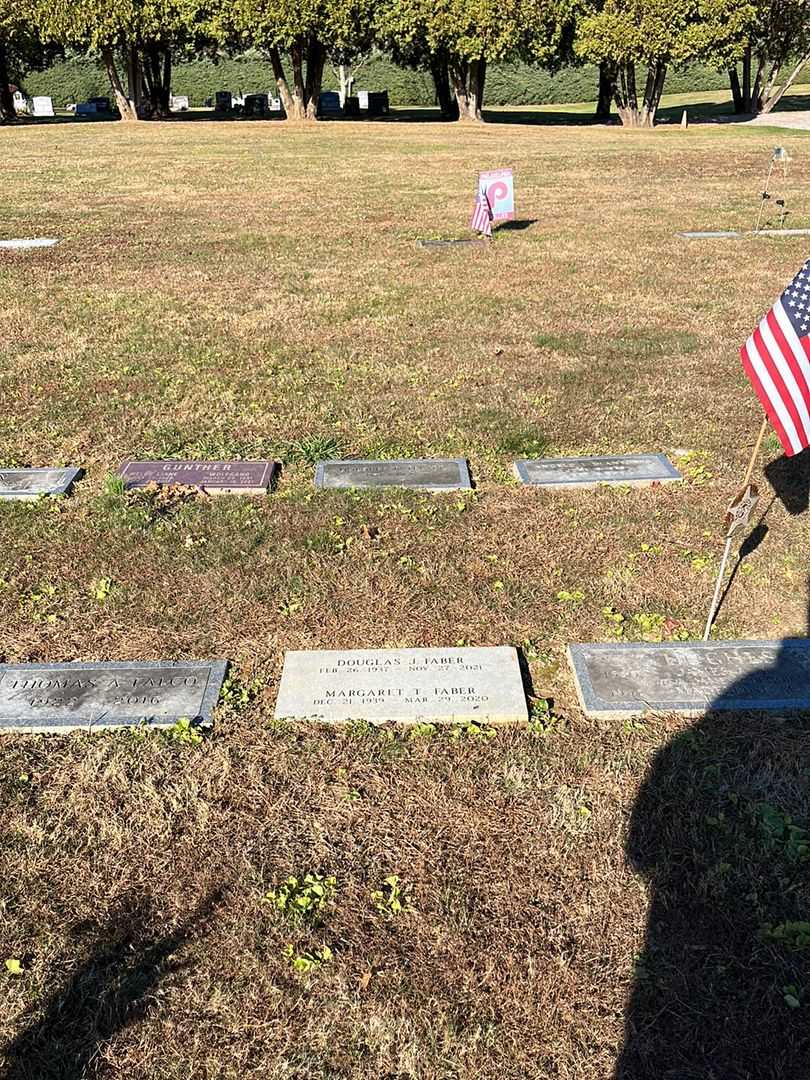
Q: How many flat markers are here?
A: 11